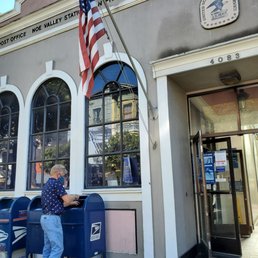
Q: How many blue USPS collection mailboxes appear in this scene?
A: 2